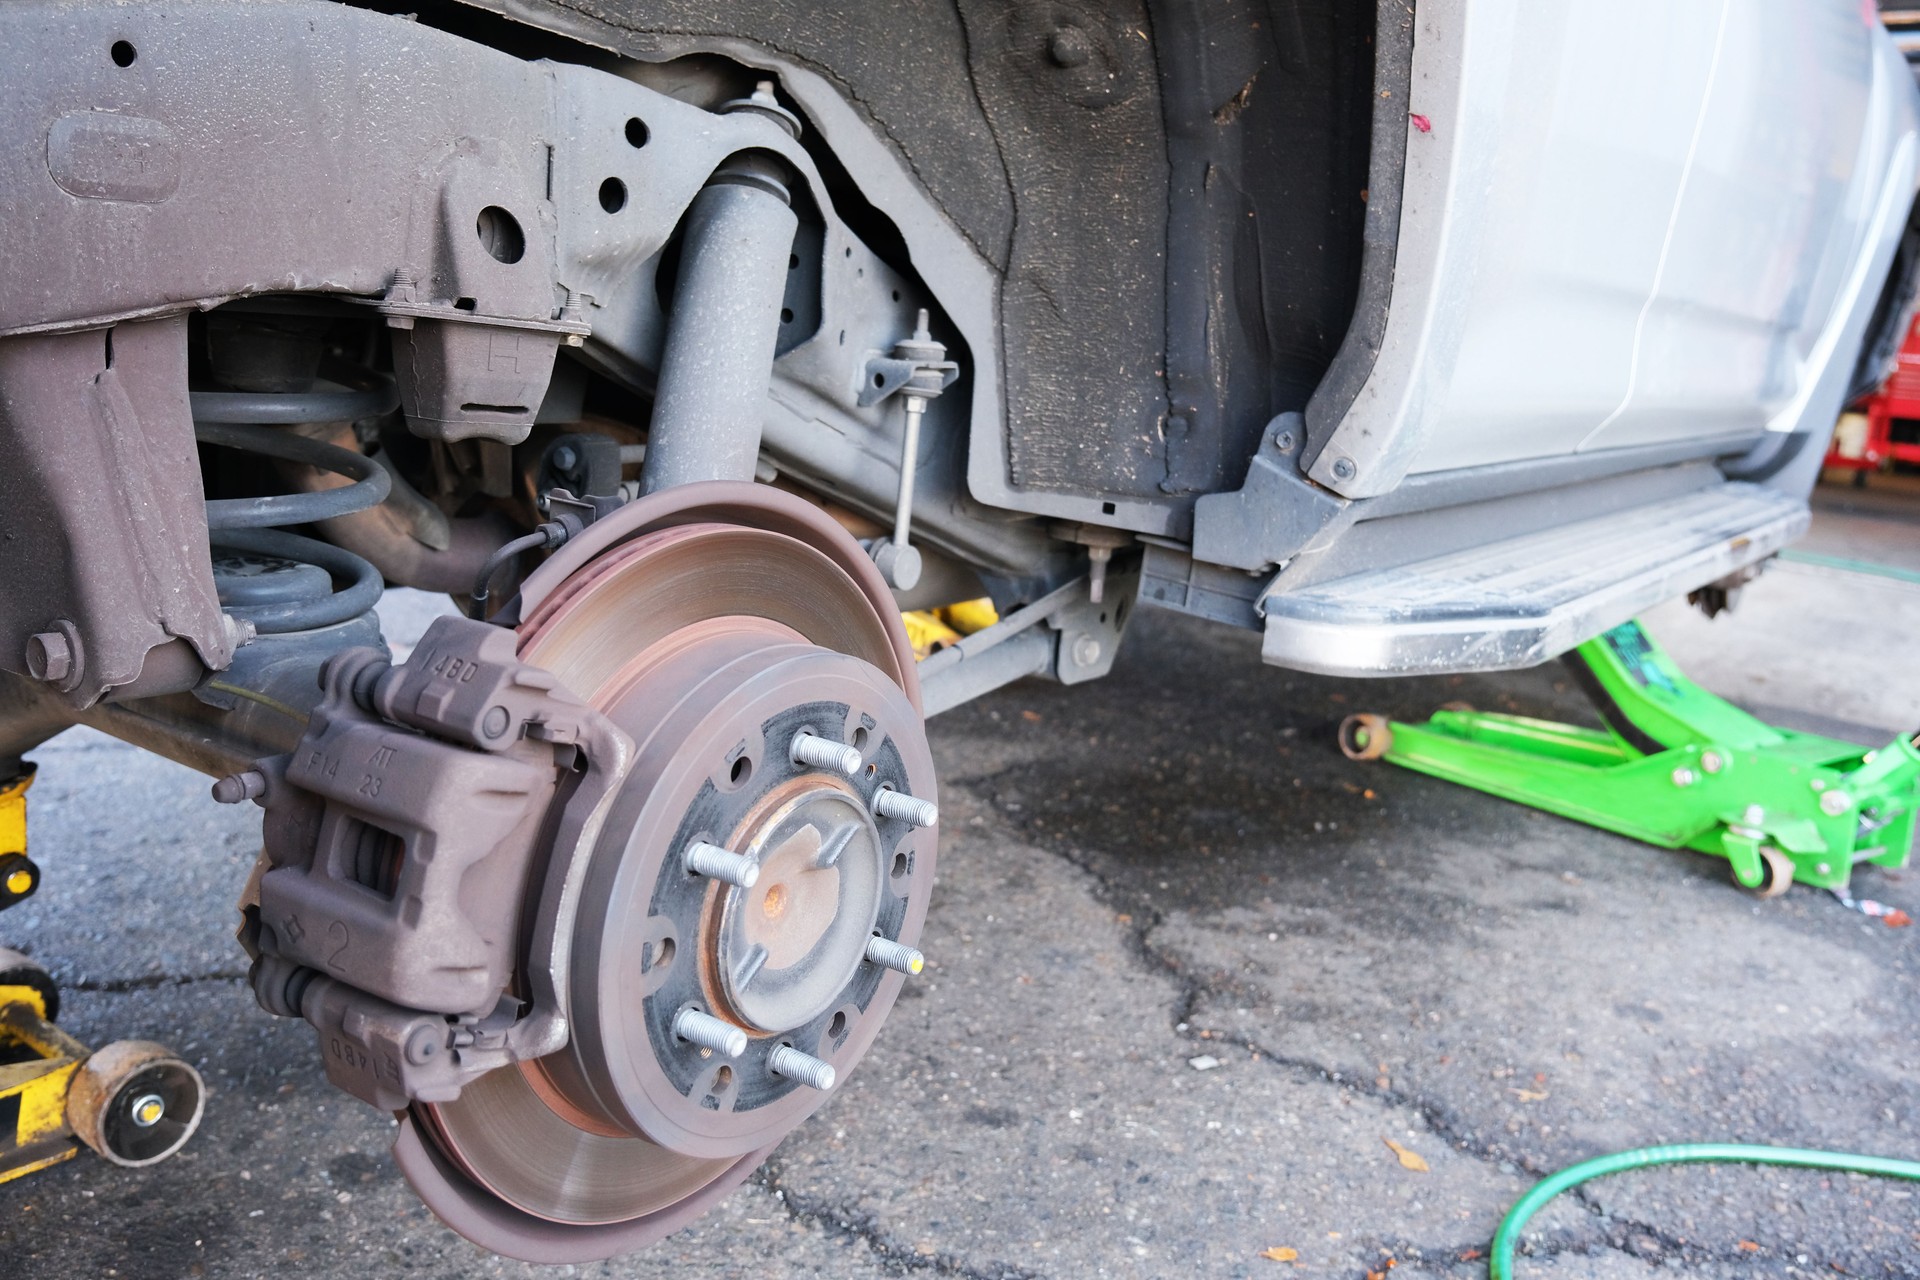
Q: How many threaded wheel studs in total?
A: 6